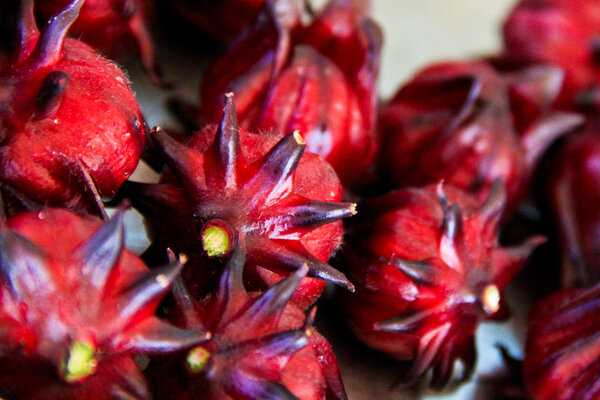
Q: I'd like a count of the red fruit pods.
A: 12